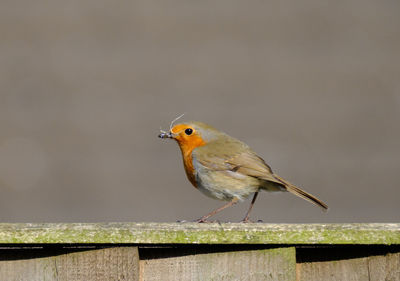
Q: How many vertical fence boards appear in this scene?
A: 3